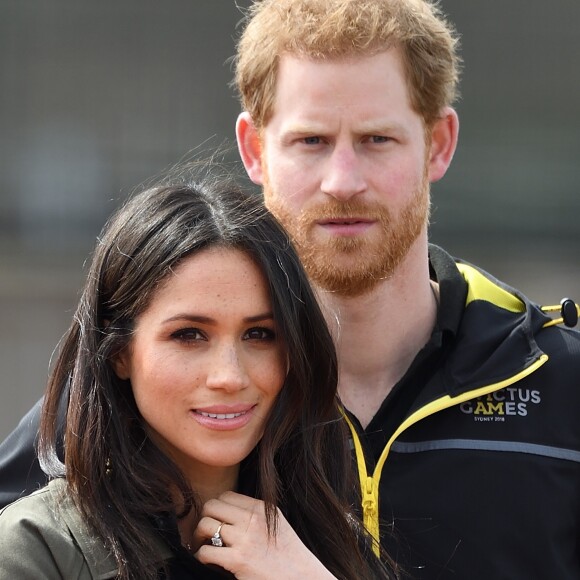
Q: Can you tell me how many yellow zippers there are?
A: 1